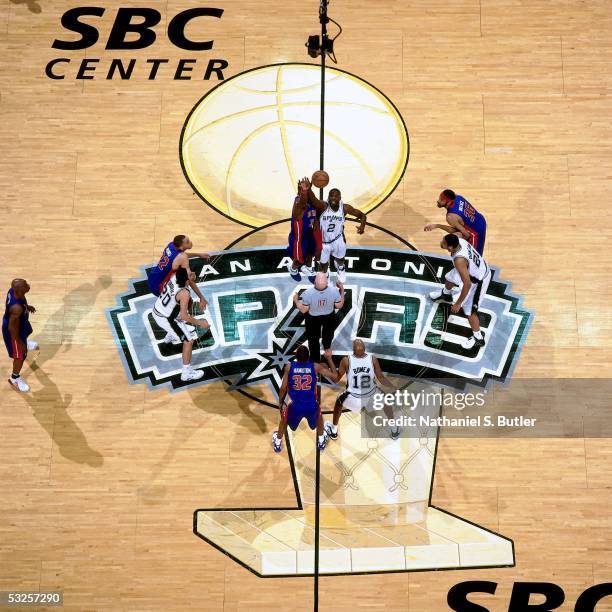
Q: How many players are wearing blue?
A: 5